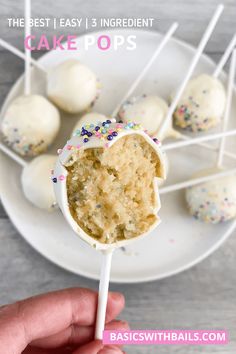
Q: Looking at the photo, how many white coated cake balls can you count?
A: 8